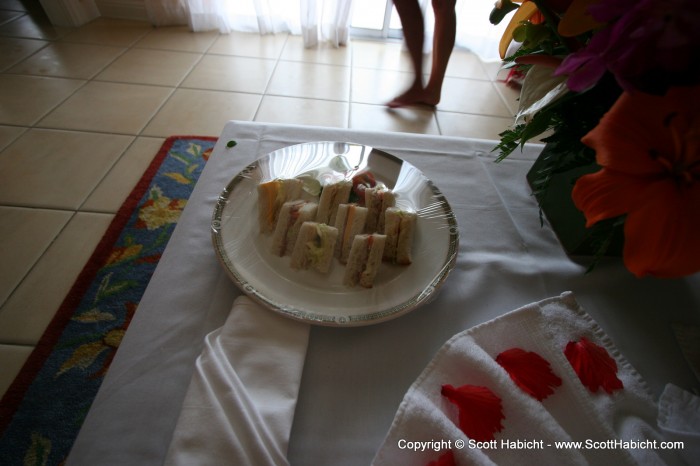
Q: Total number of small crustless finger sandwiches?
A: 8